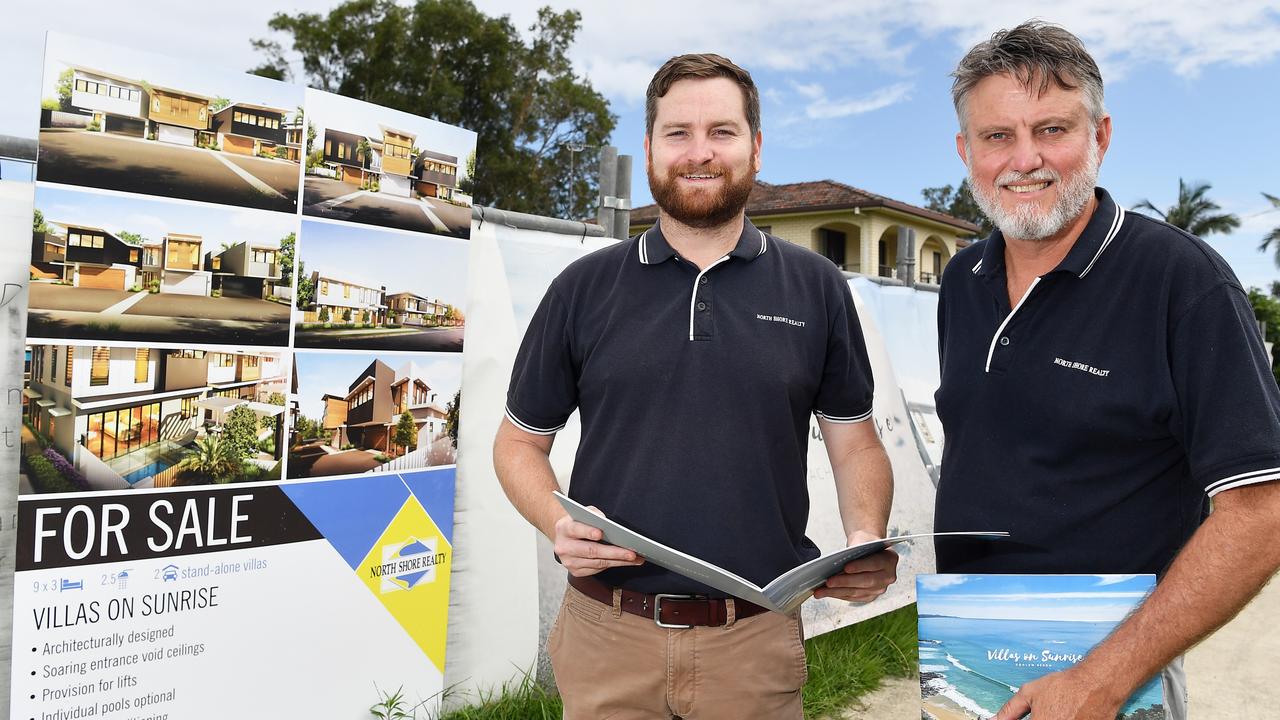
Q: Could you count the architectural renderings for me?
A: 6